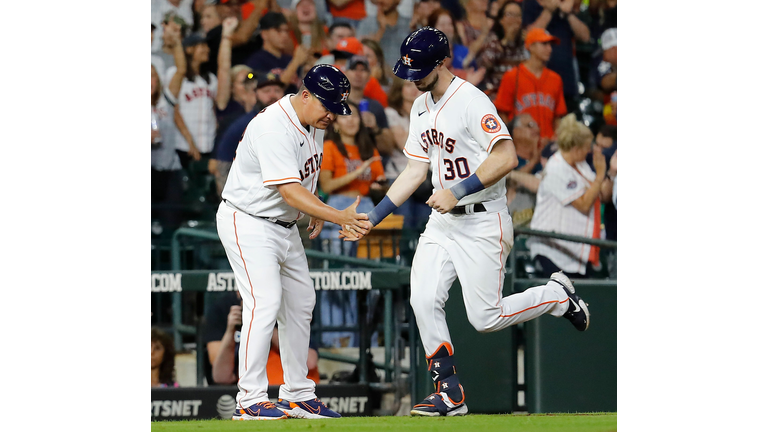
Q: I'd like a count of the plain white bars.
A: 2